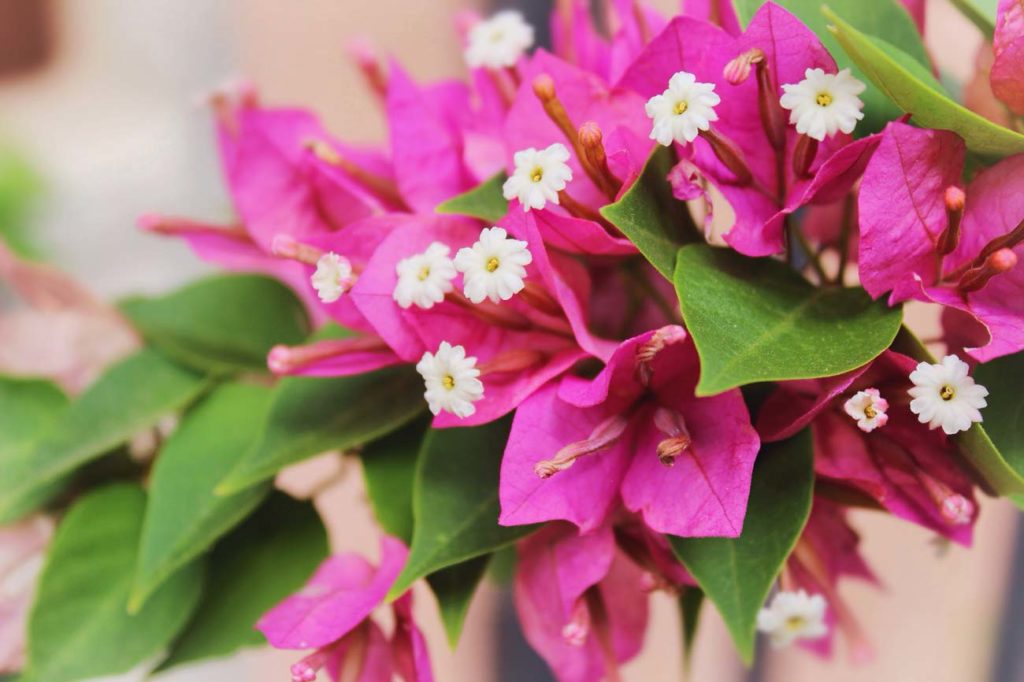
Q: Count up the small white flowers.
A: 11